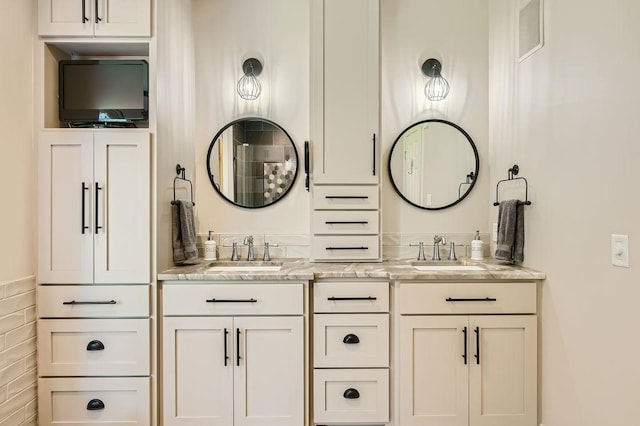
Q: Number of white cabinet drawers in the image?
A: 11